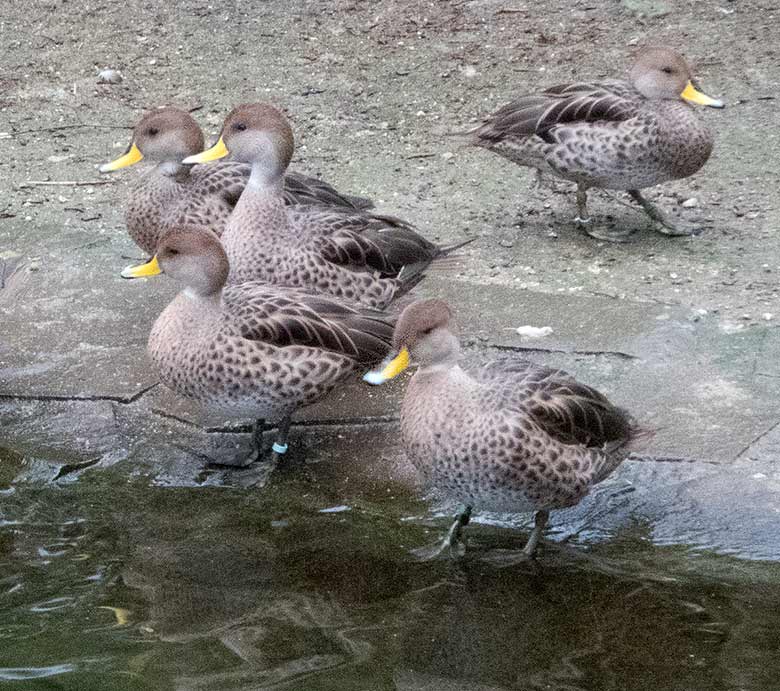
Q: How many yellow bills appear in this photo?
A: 5